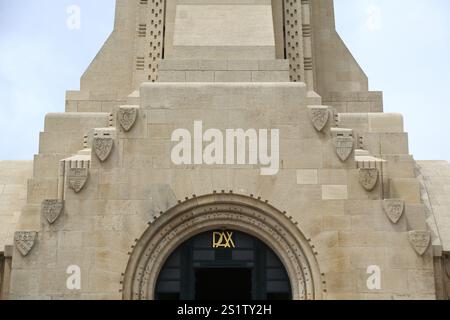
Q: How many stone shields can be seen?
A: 10